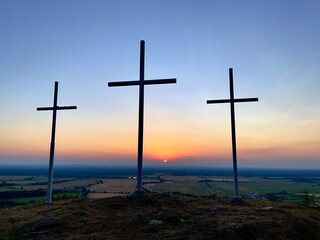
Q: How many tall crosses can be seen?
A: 3